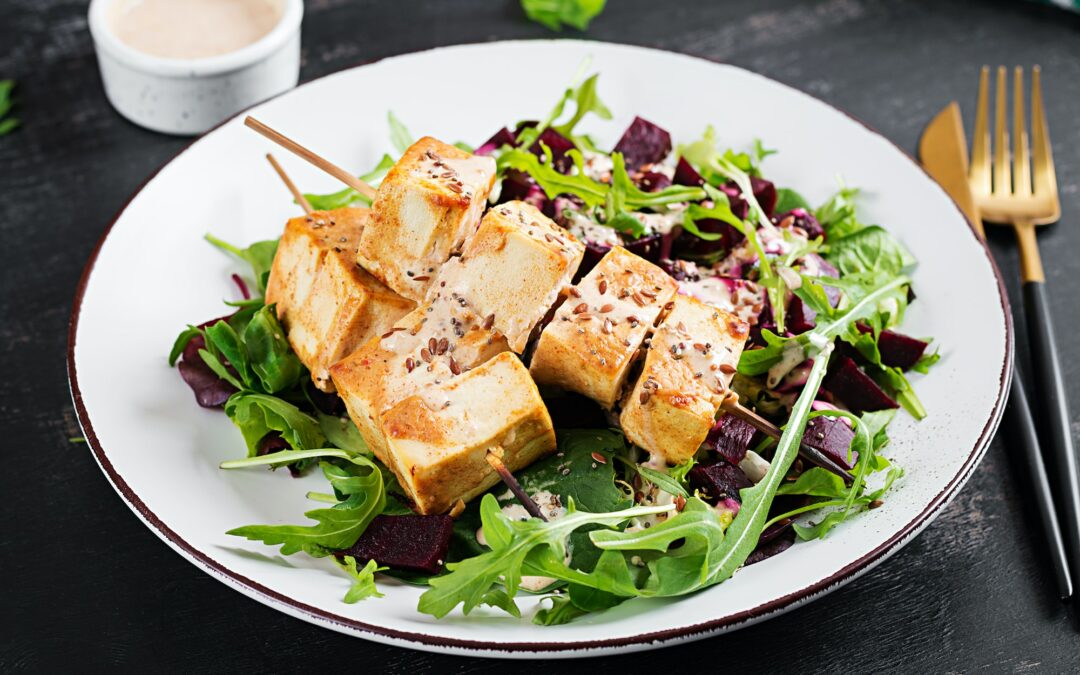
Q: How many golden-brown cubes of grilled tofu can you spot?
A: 8